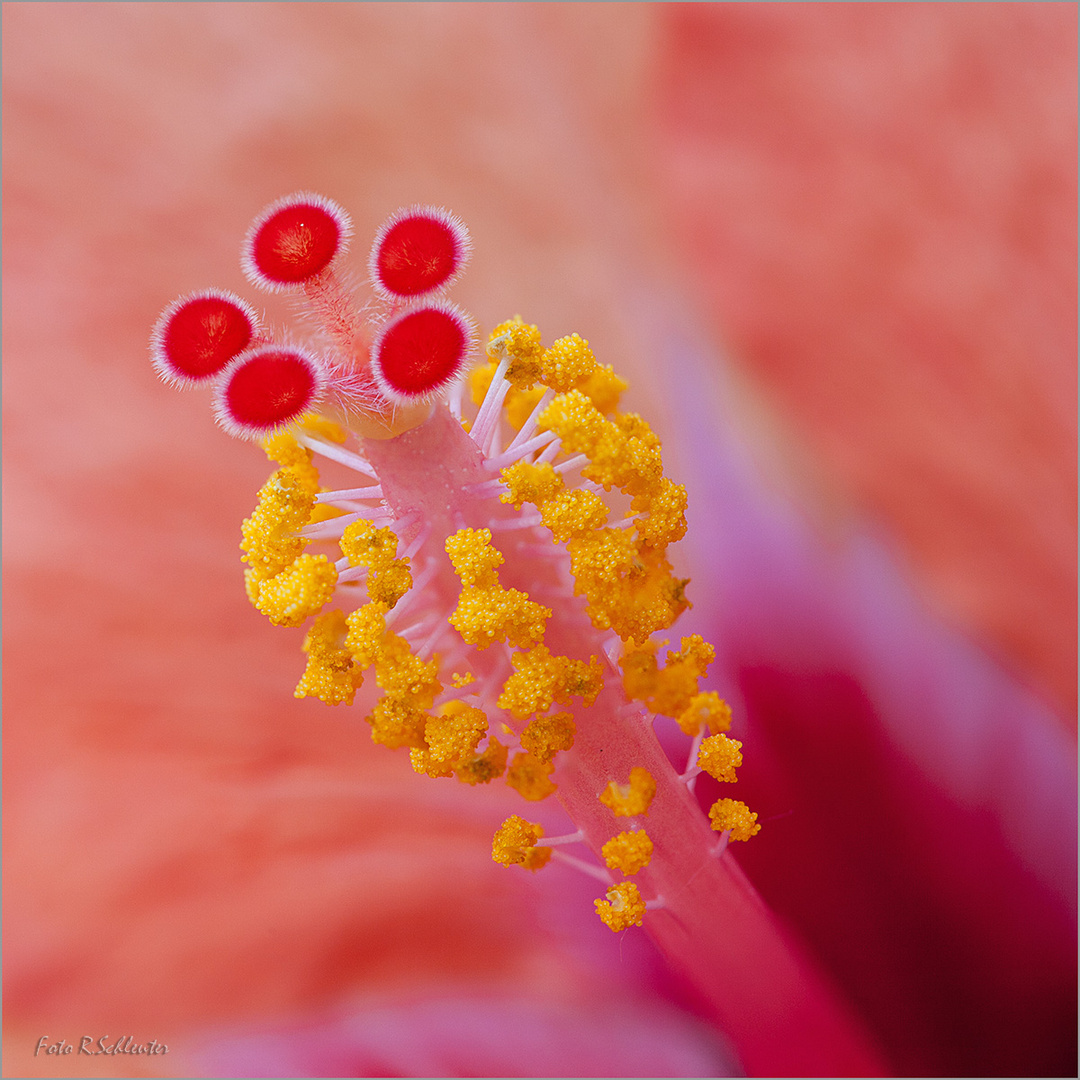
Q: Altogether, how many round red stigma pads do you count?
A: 5